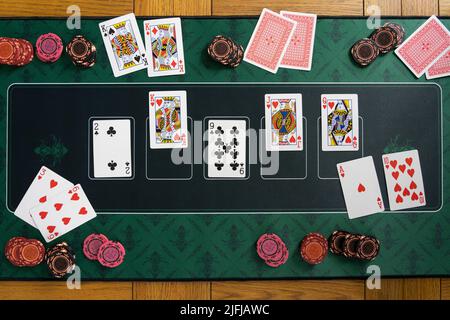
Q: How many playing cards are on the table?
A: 15